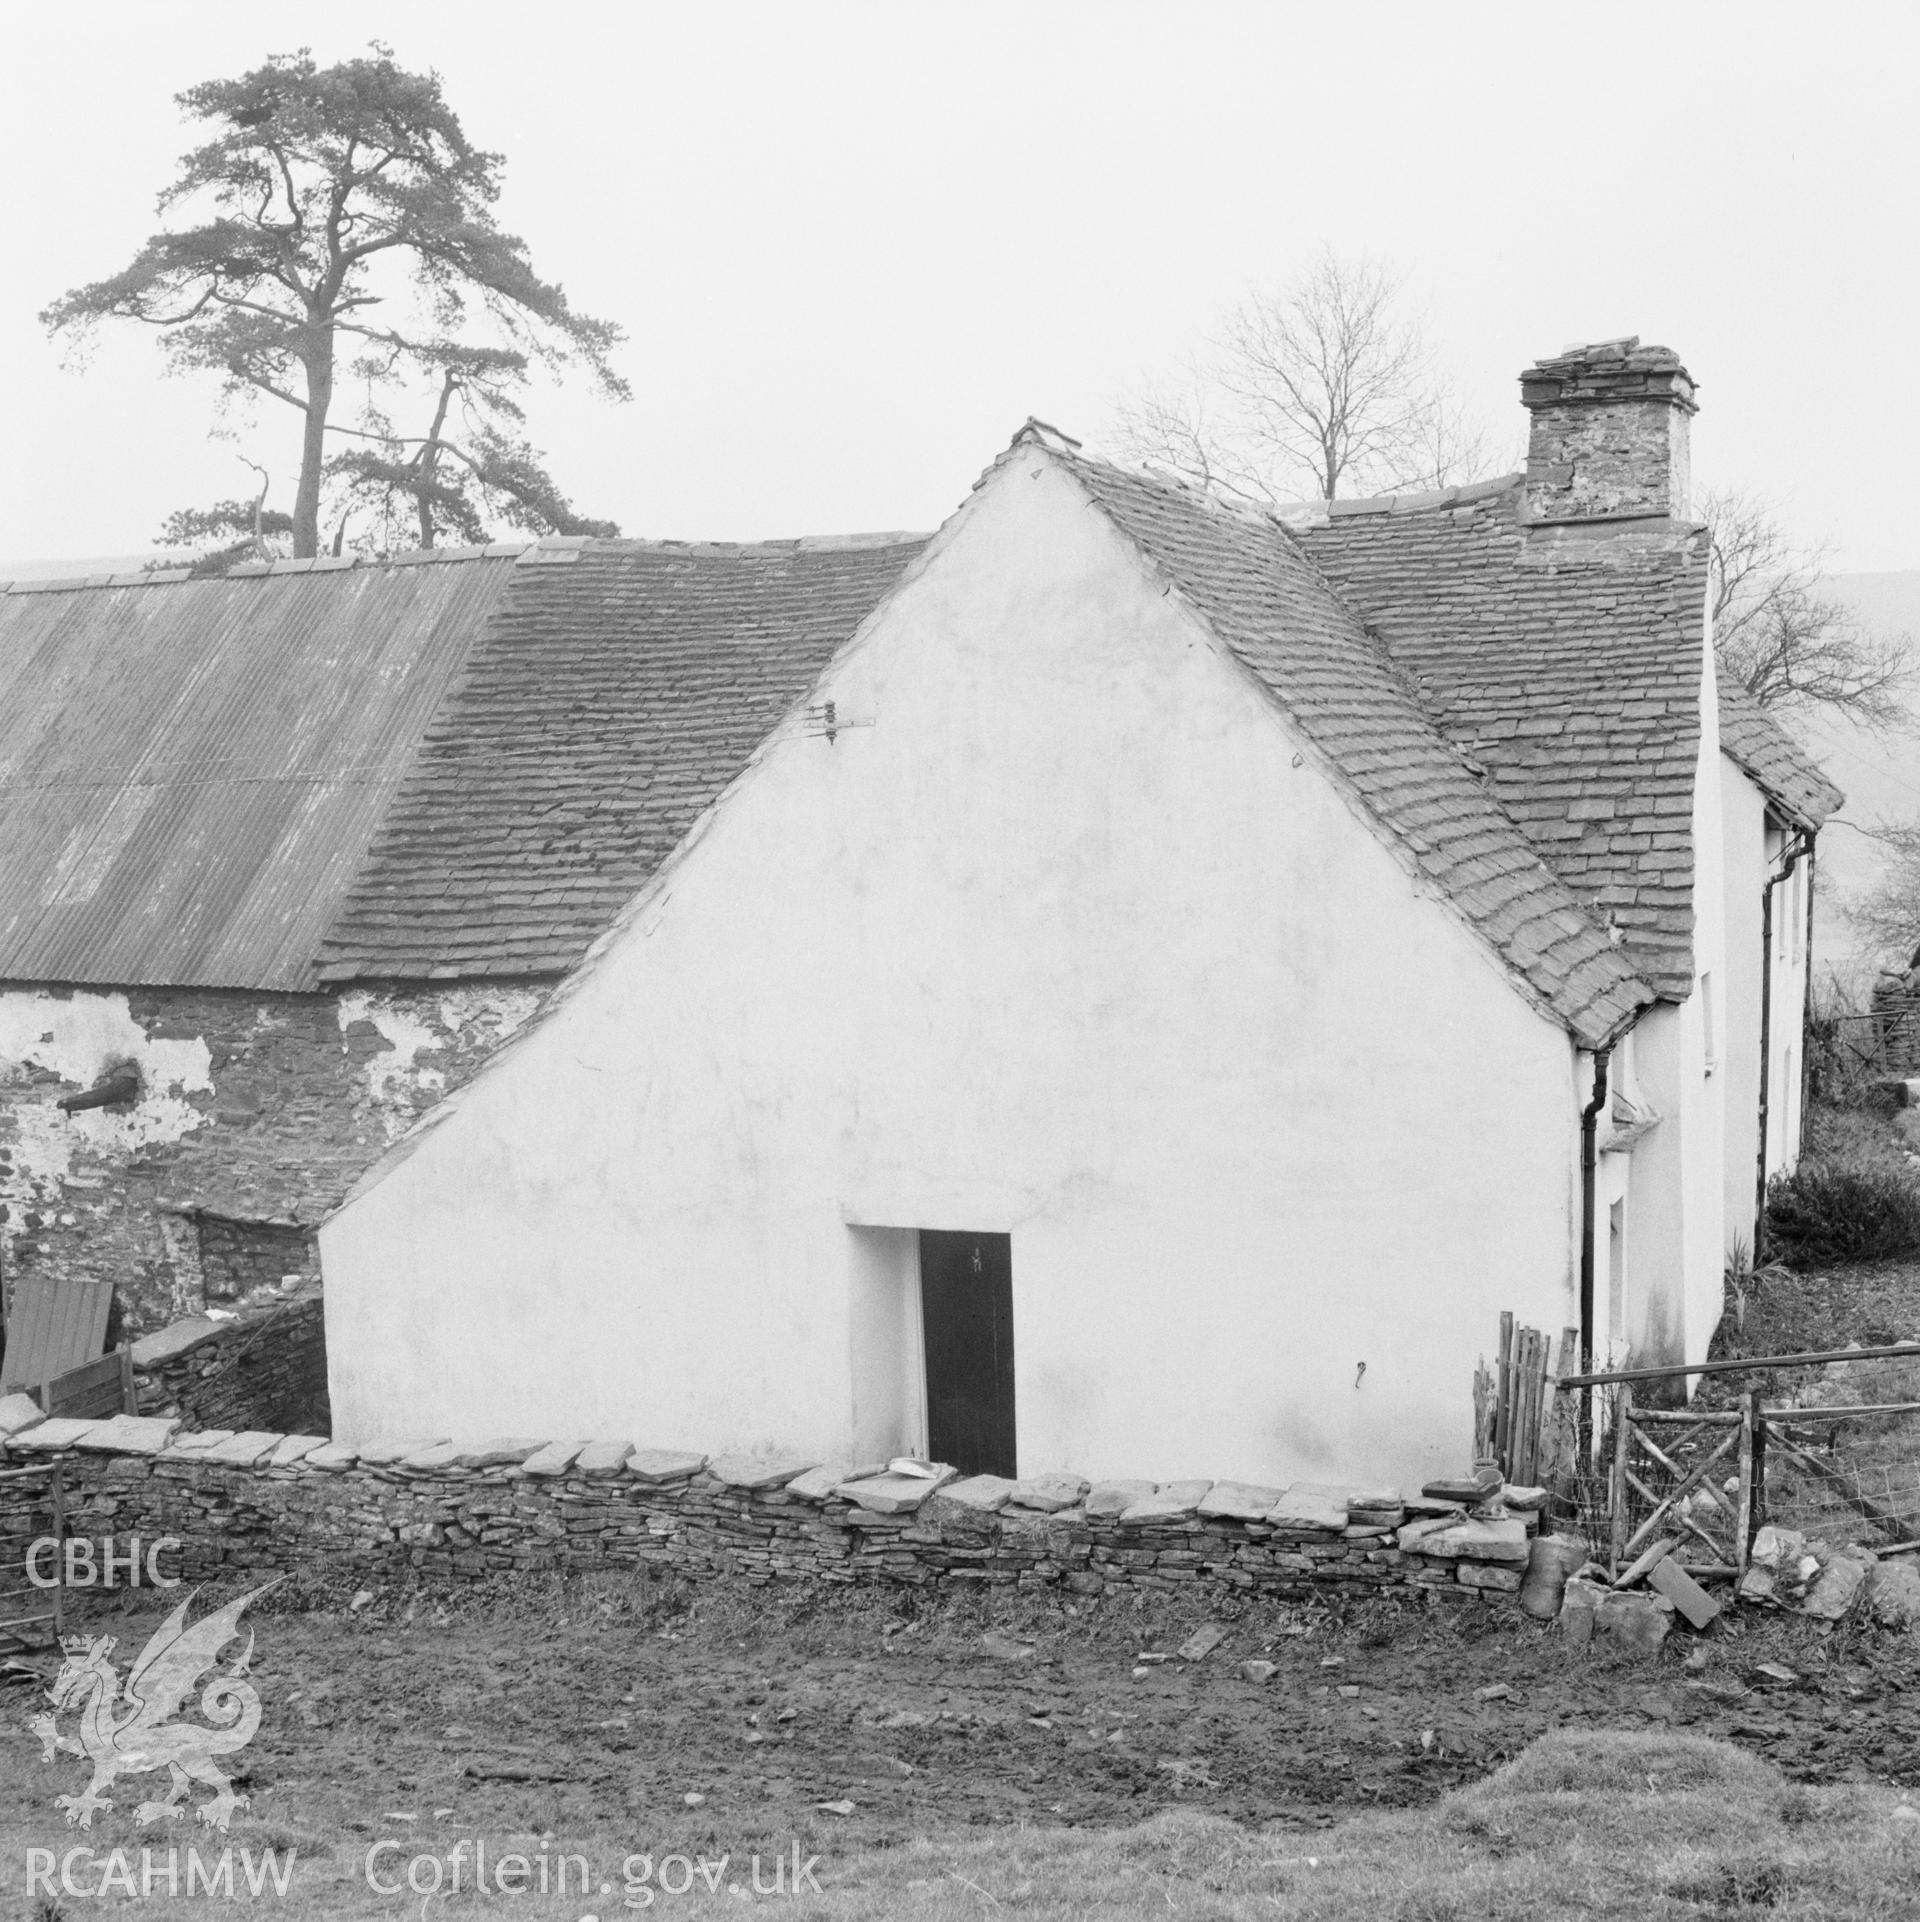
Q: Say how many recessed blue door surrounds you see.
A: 0